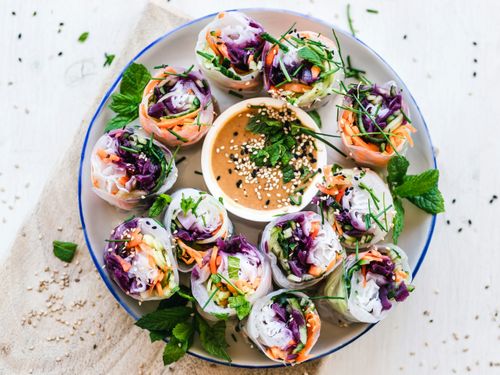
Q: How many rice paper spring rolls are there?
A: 12